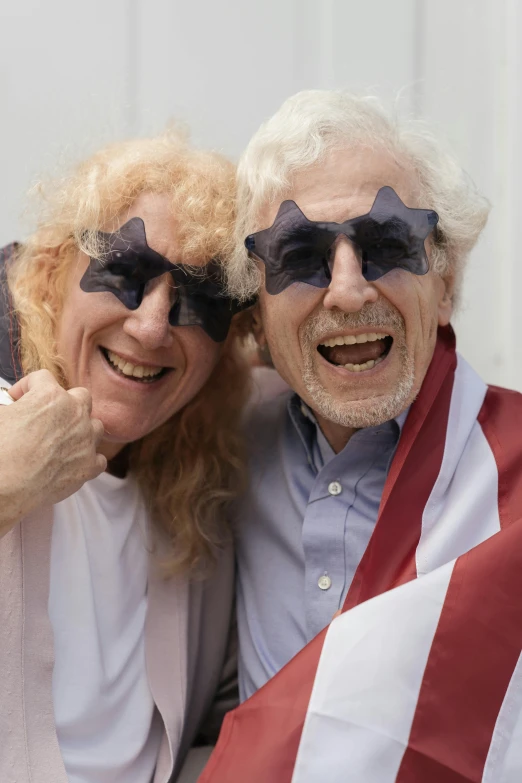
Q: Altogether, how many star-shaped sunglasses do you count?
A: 2